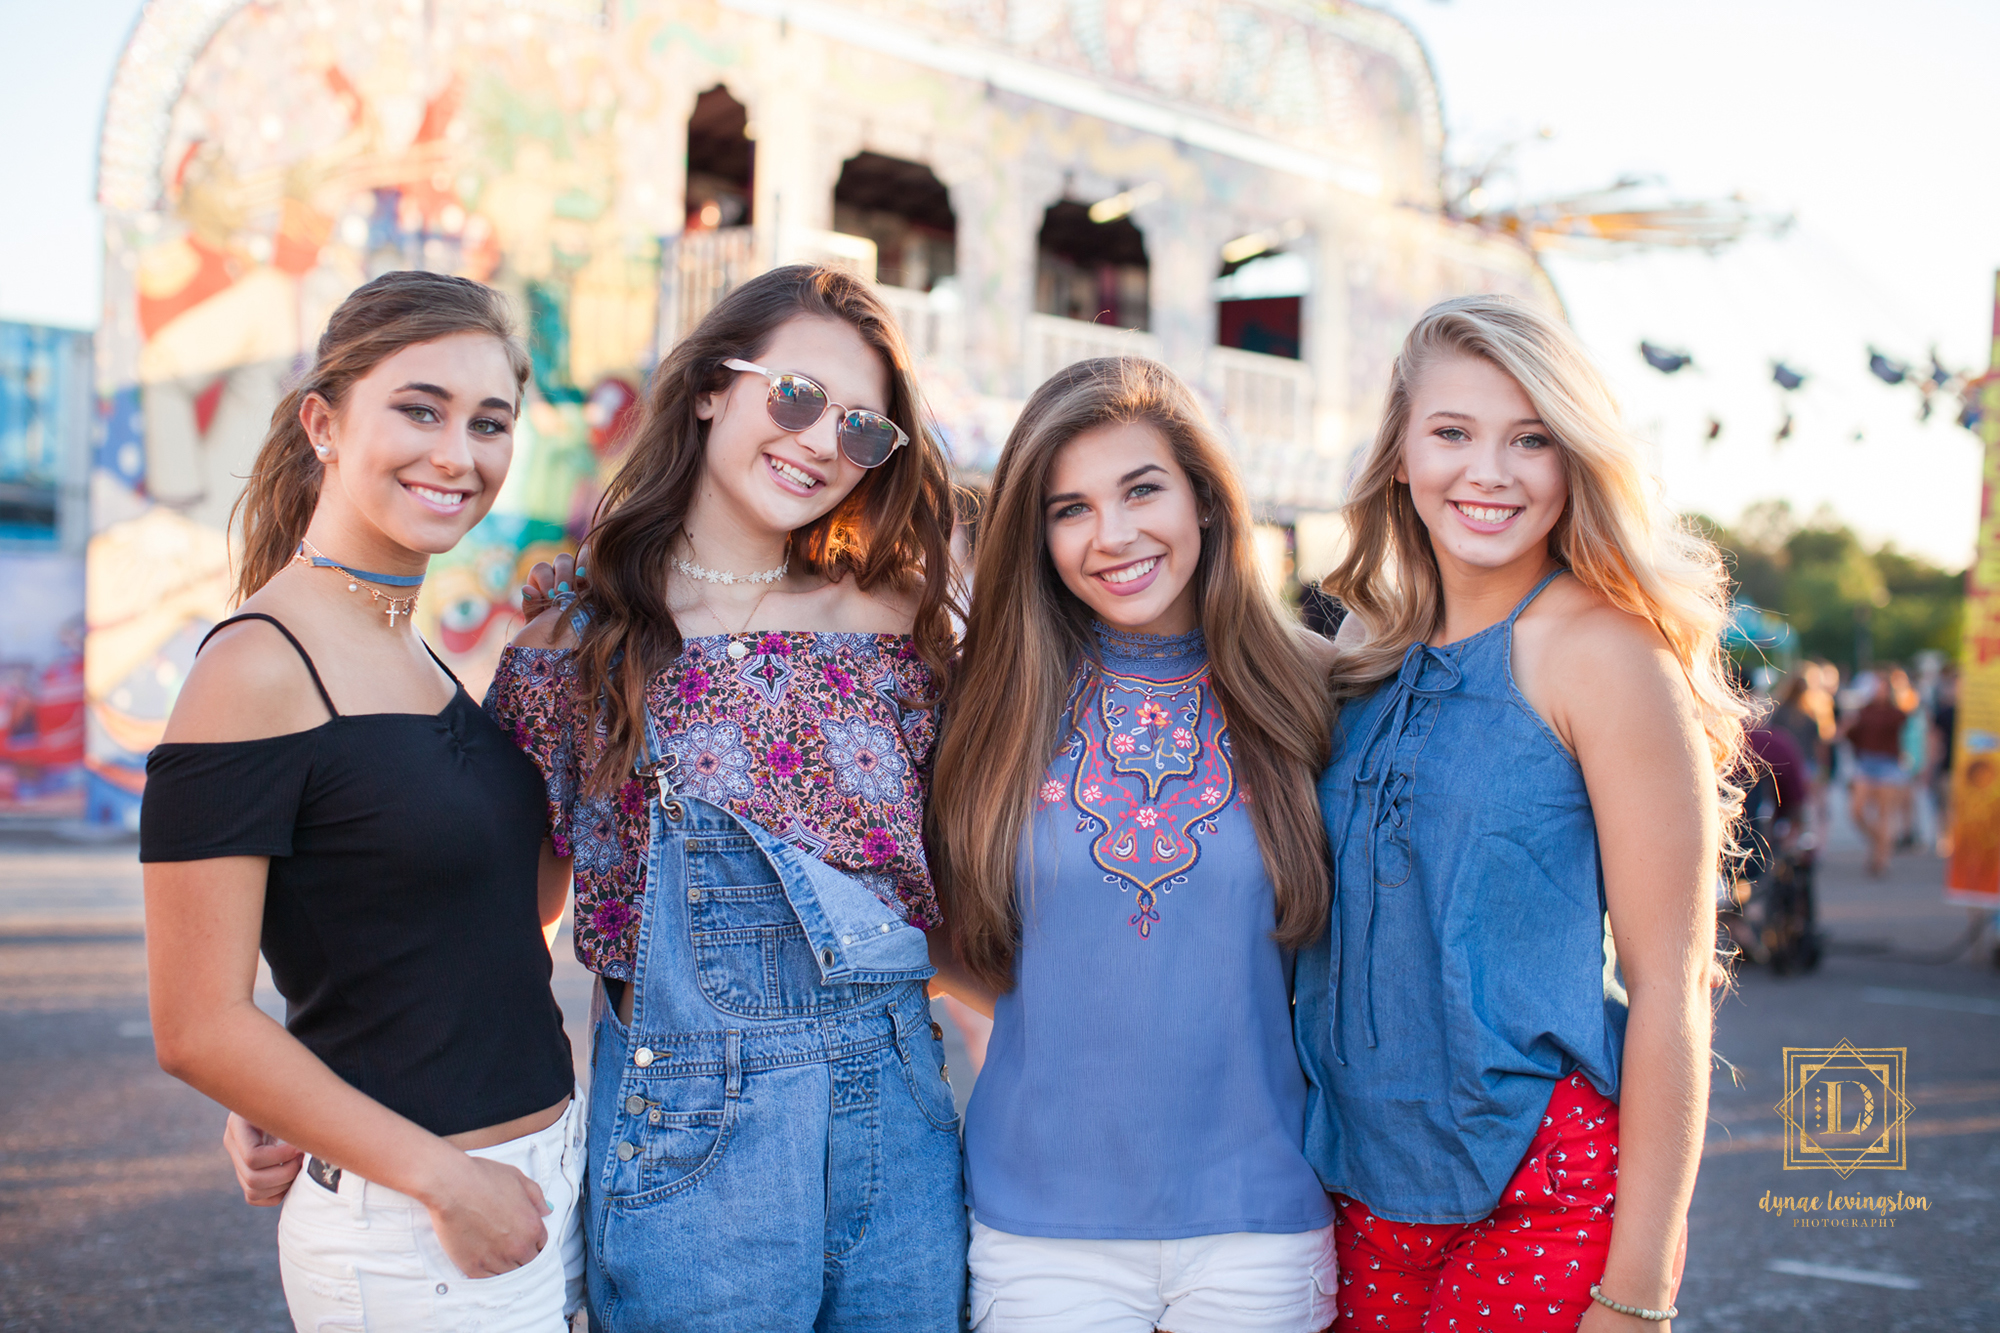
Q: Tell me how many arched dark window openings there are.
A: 4